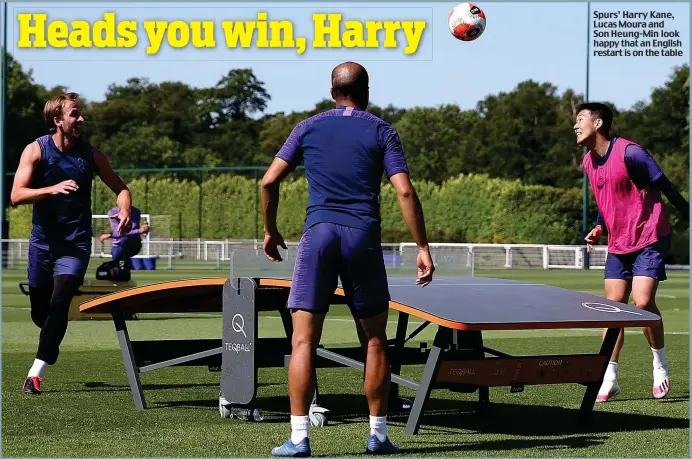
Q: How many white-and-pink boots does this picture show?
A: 2